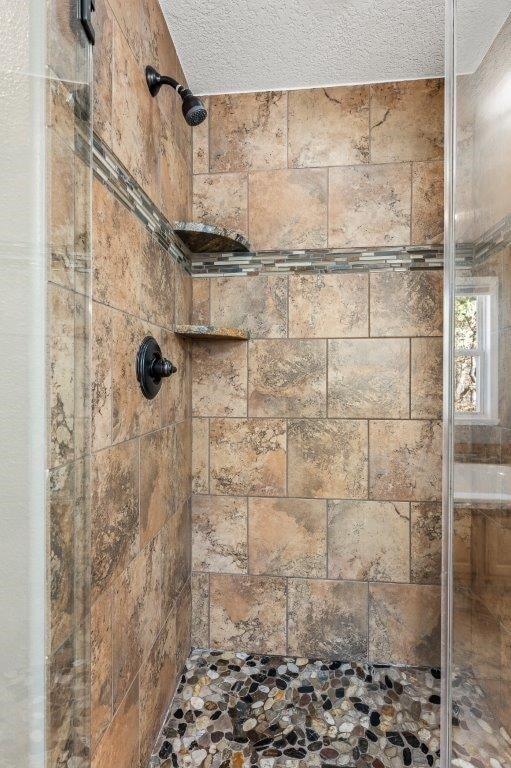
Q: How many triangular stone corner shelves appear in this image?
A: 2